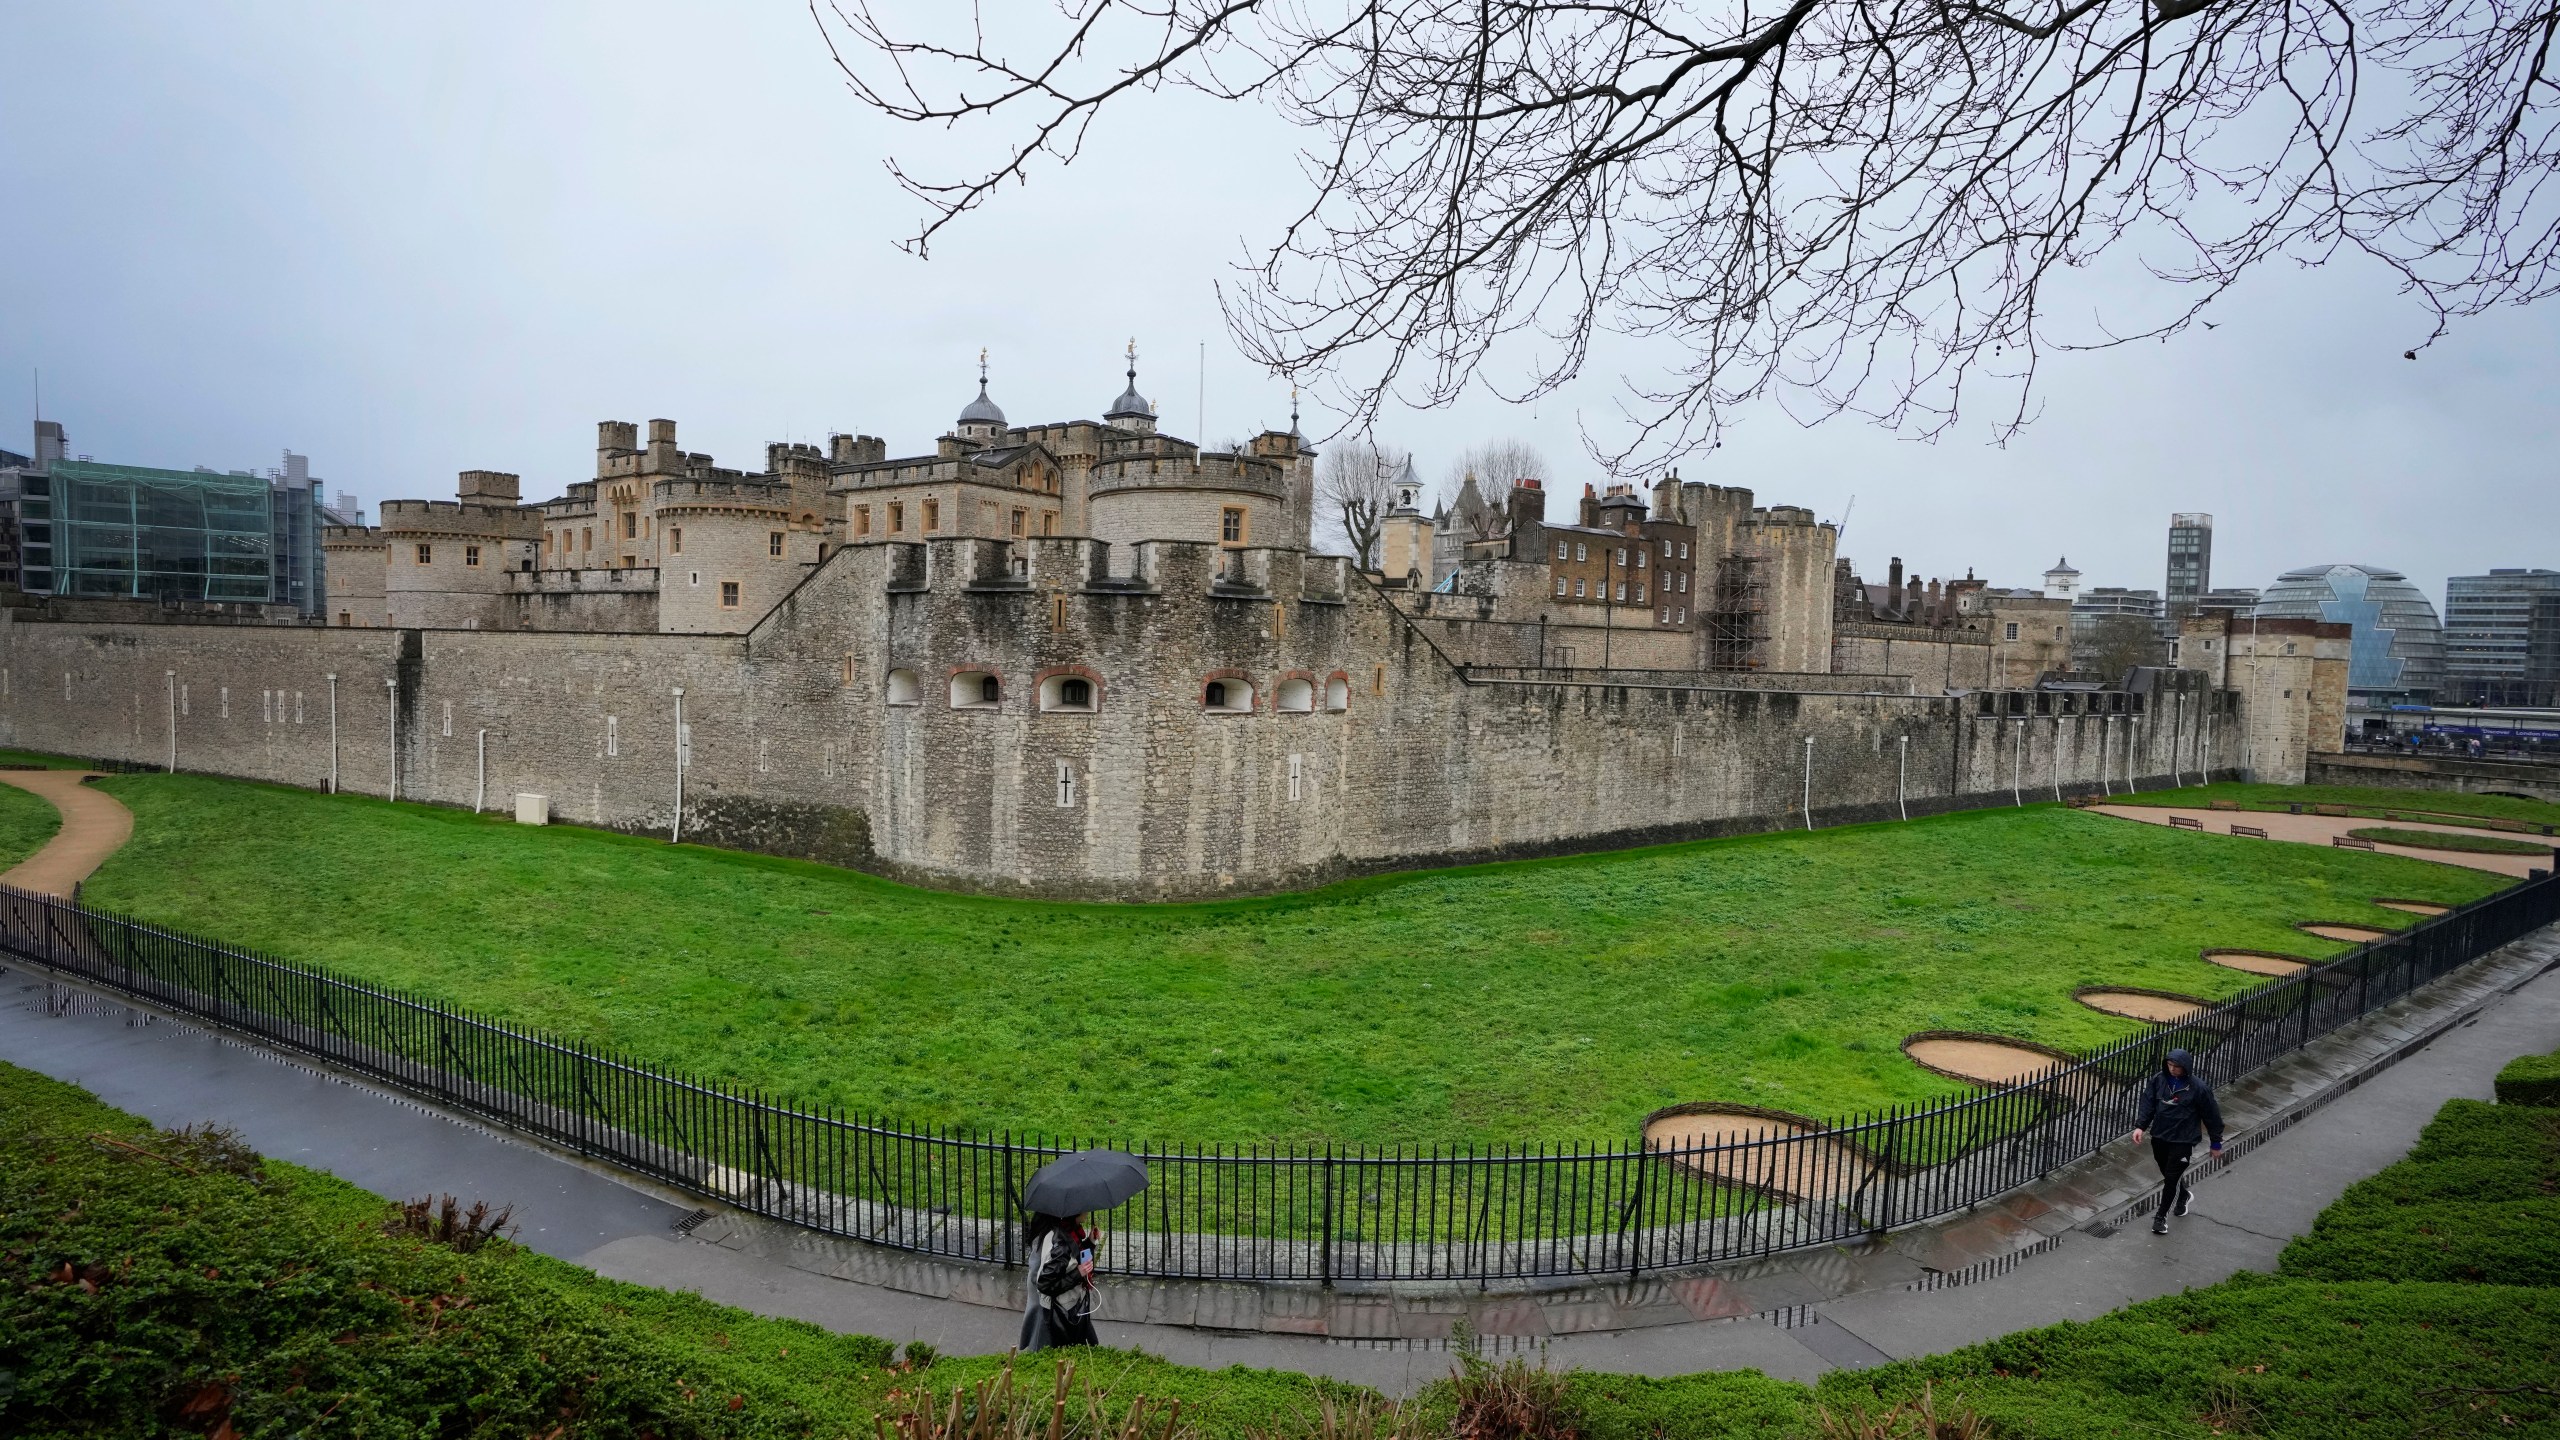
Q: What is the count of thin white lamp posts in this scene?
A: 13